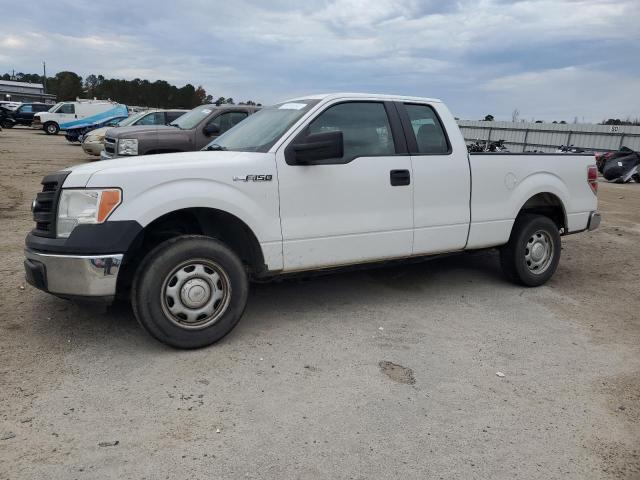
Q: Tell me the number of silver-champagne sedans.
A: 1